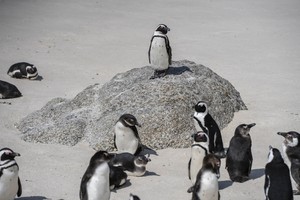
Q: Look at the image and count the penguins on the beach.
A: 15